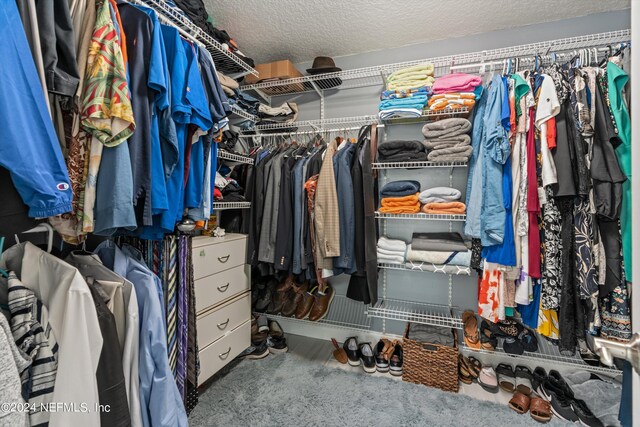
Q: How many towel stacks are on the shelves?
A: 8